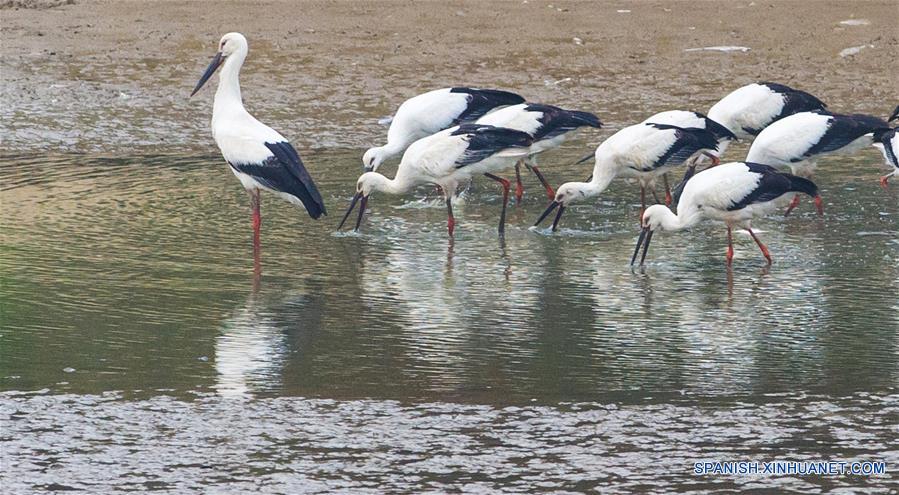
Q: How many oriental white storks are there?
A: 10